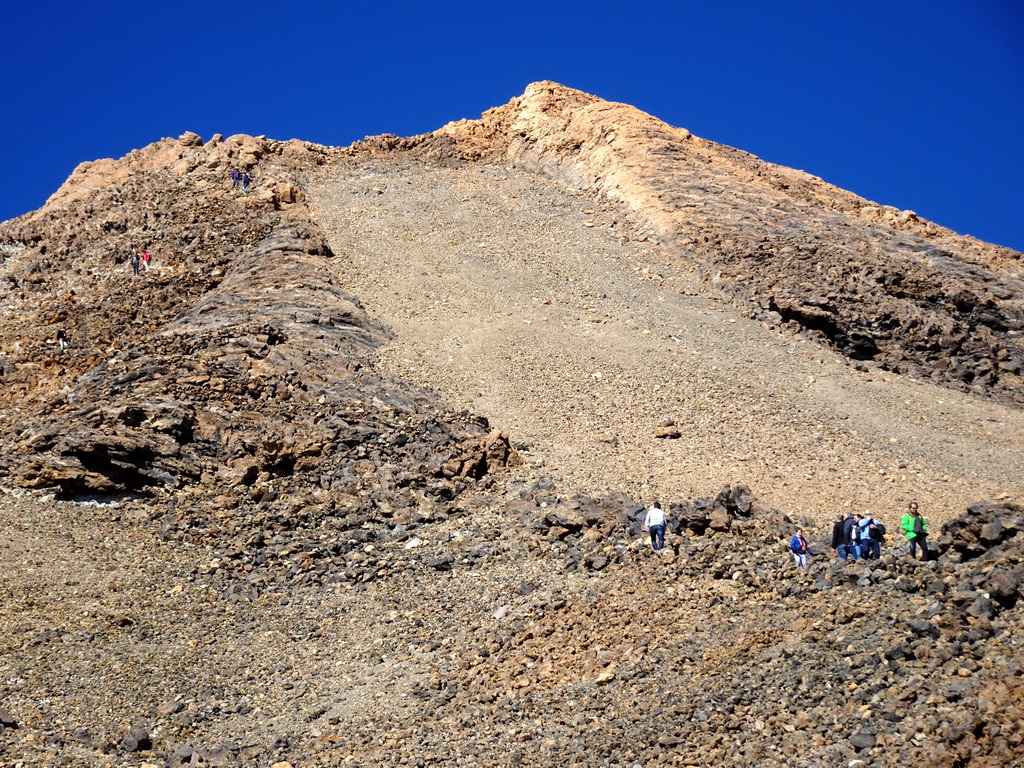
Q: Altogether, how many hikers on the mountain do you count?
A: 12